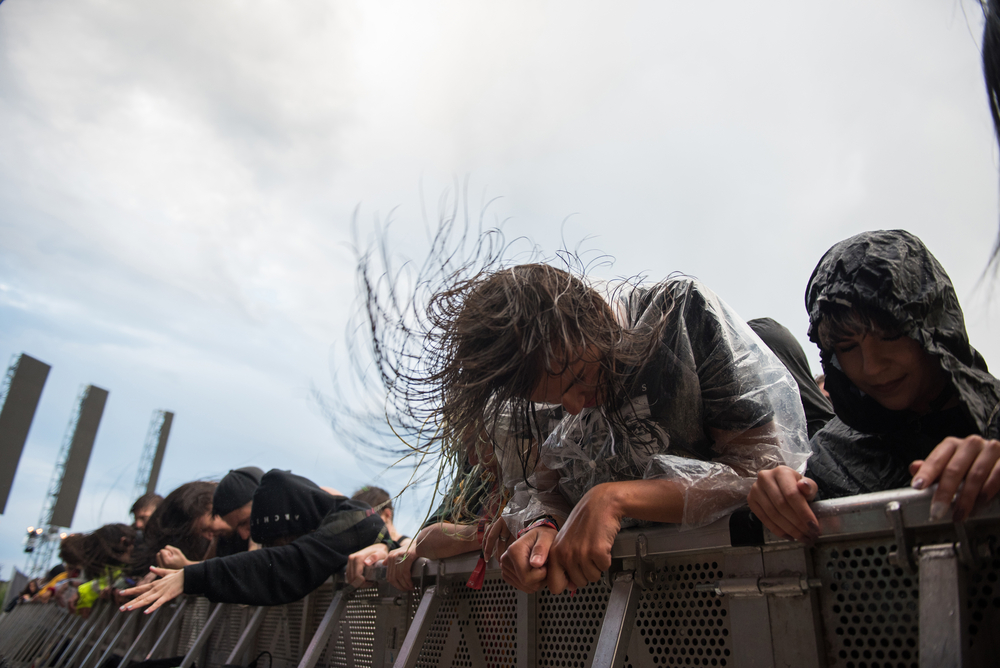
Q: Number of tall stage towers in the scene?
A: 3